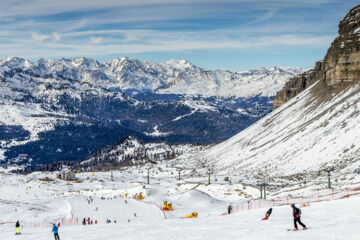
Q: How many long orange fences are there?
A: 3